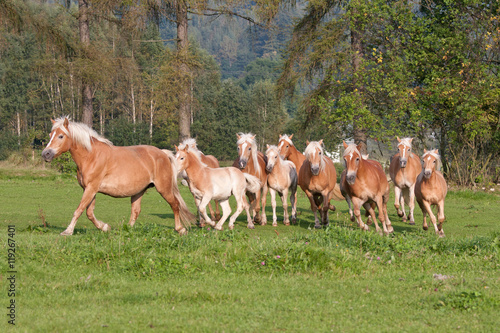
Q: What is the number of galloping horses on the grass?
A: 10